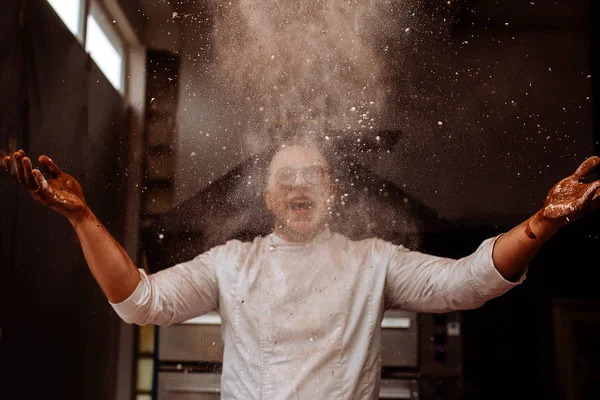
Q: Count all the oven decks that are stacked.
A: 2